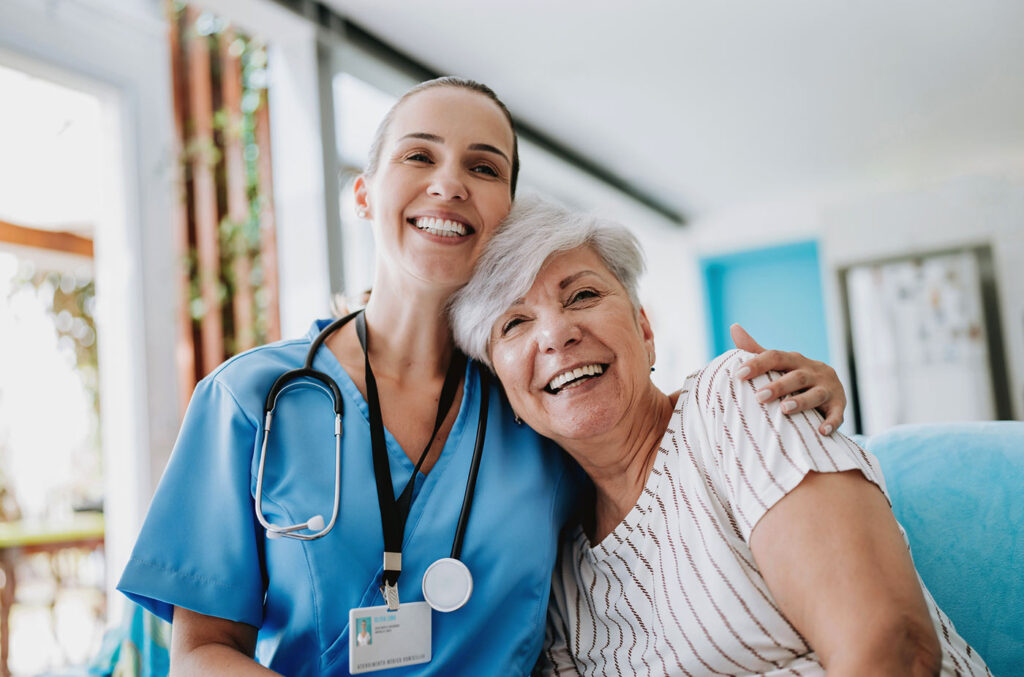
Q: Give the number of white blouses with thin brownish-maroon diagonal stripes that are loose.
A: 1